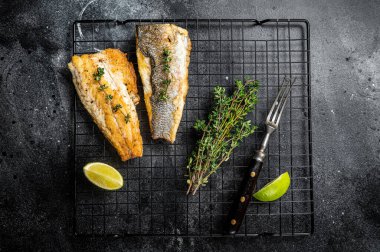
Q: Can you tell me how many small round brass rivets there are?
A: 3